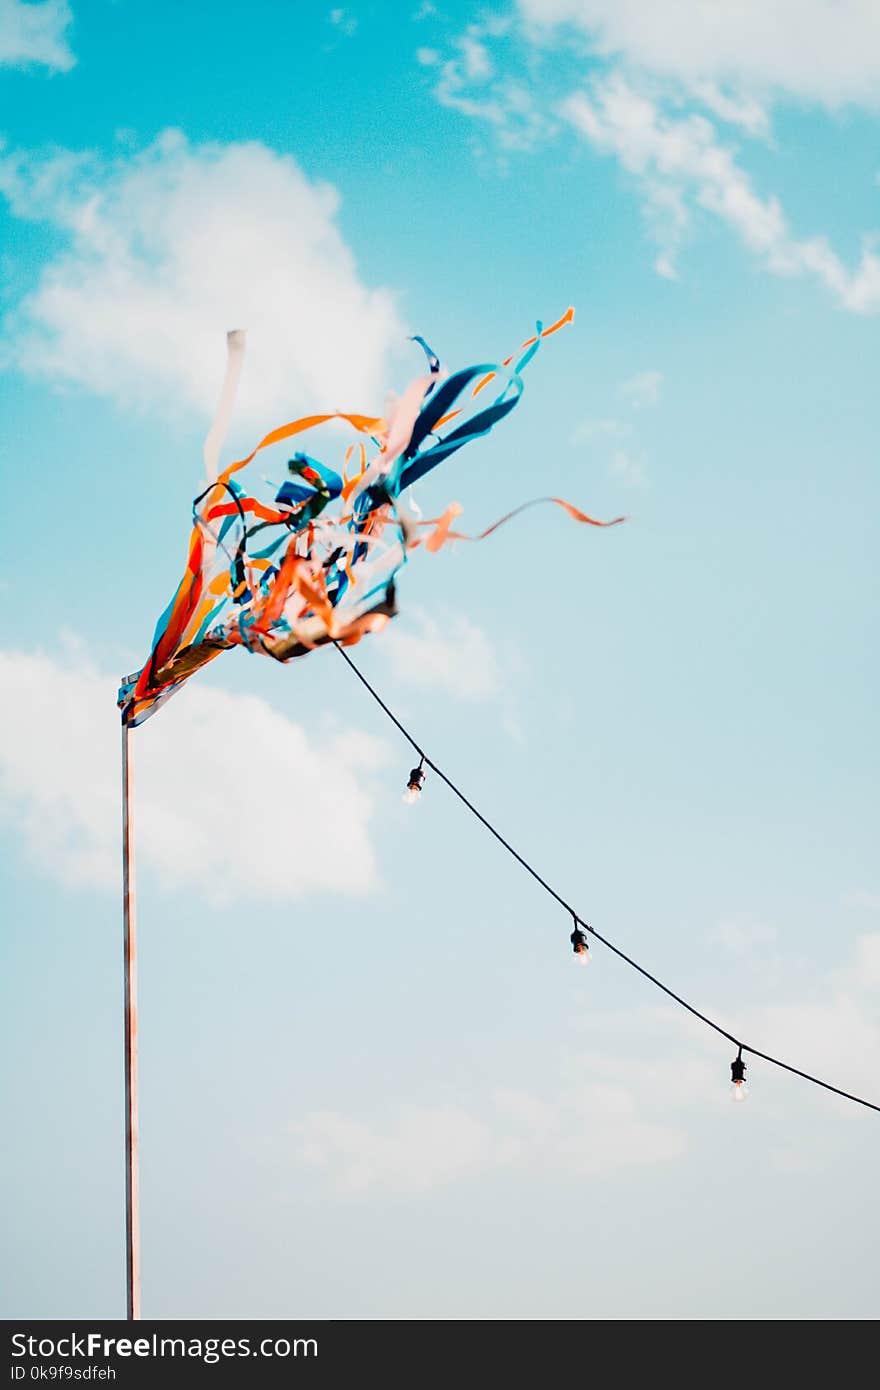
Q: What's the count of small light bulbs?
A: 3